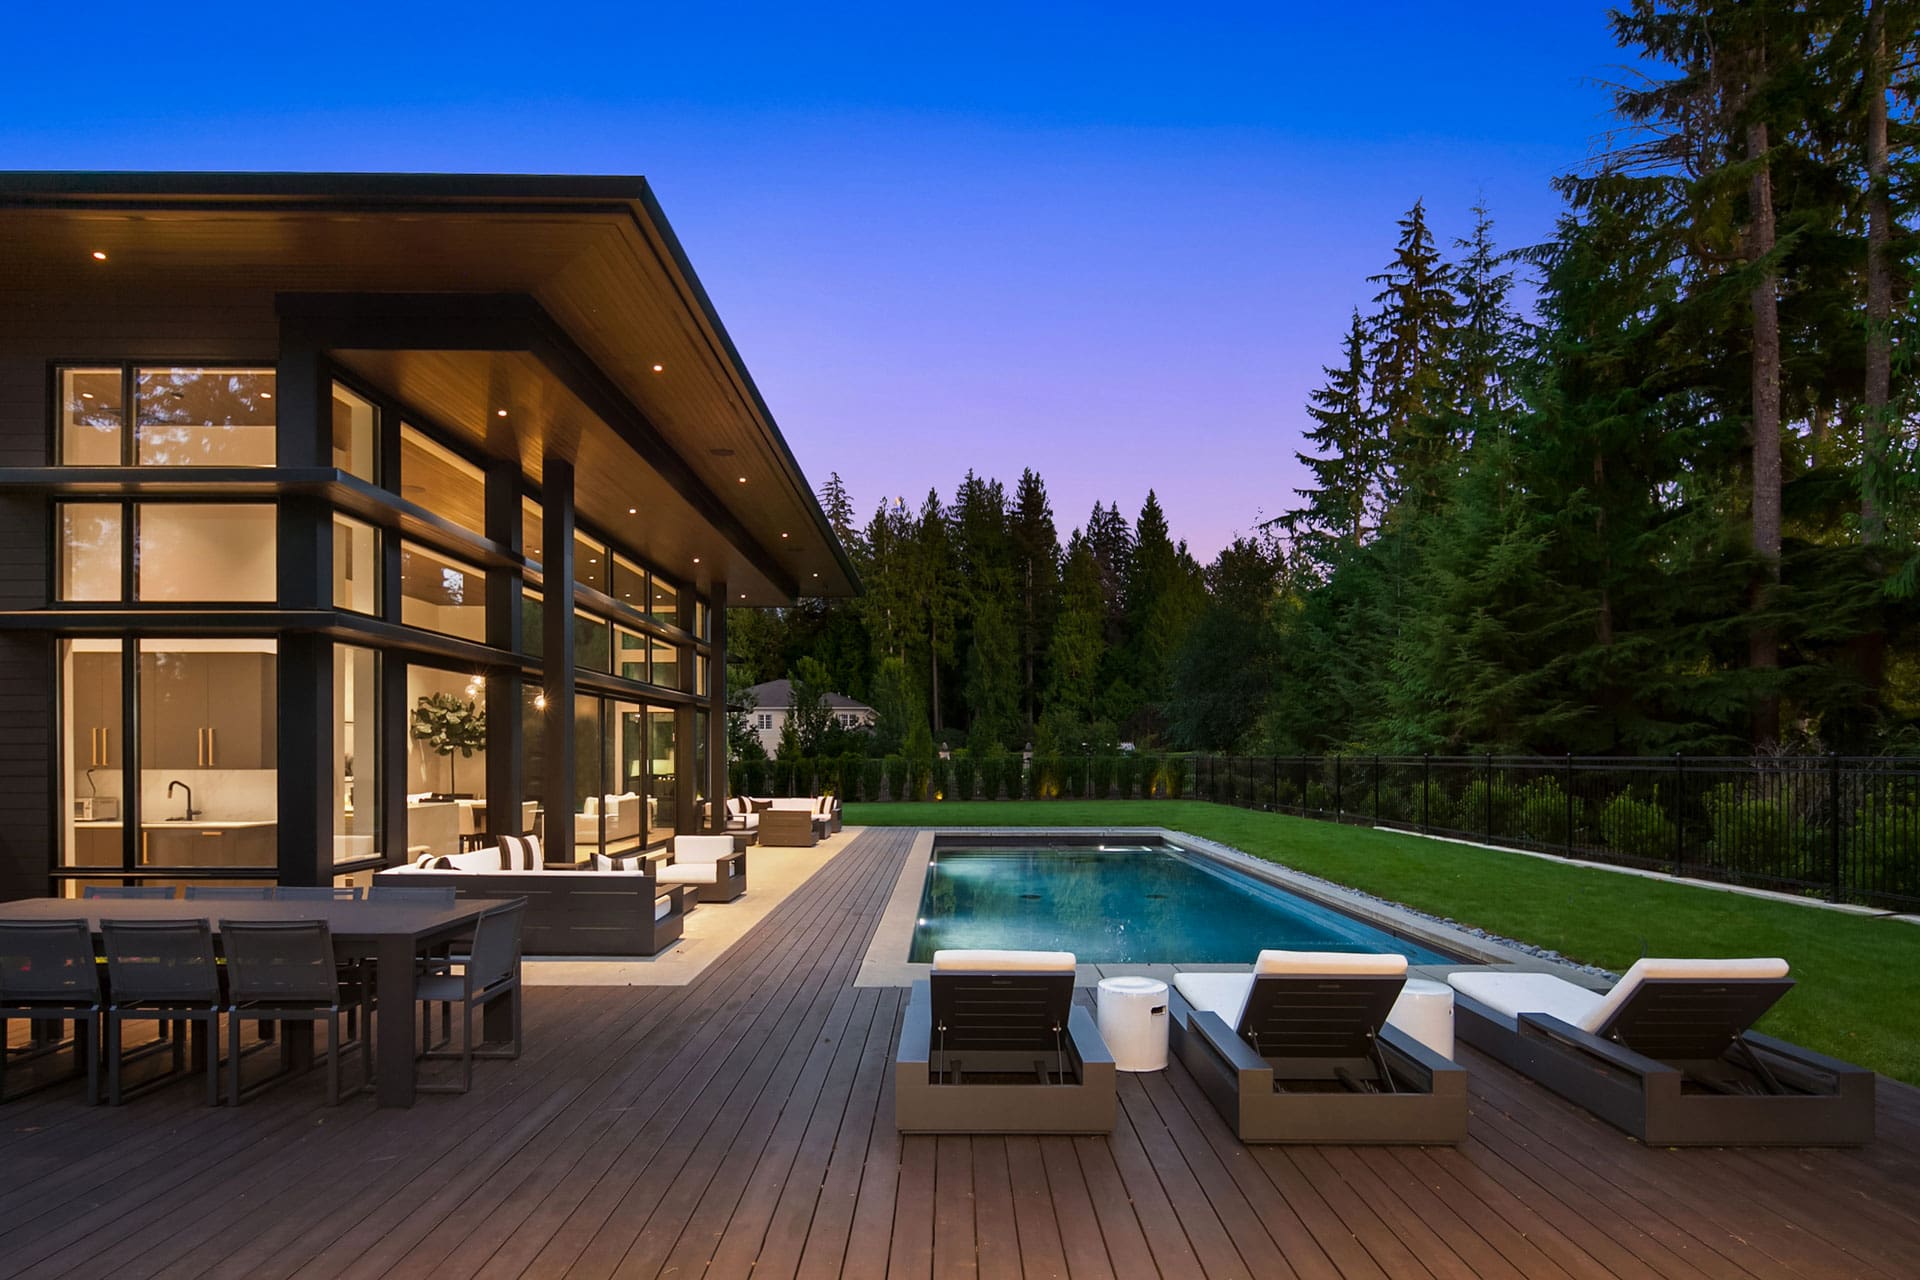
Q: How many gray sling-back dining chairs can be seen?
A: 8